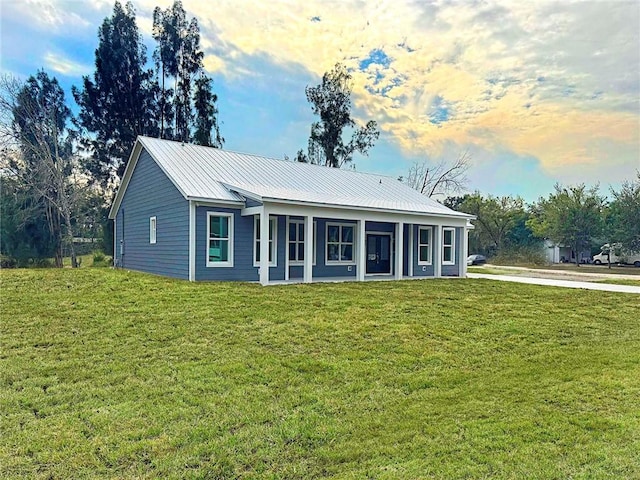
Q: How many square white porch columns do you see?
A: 6